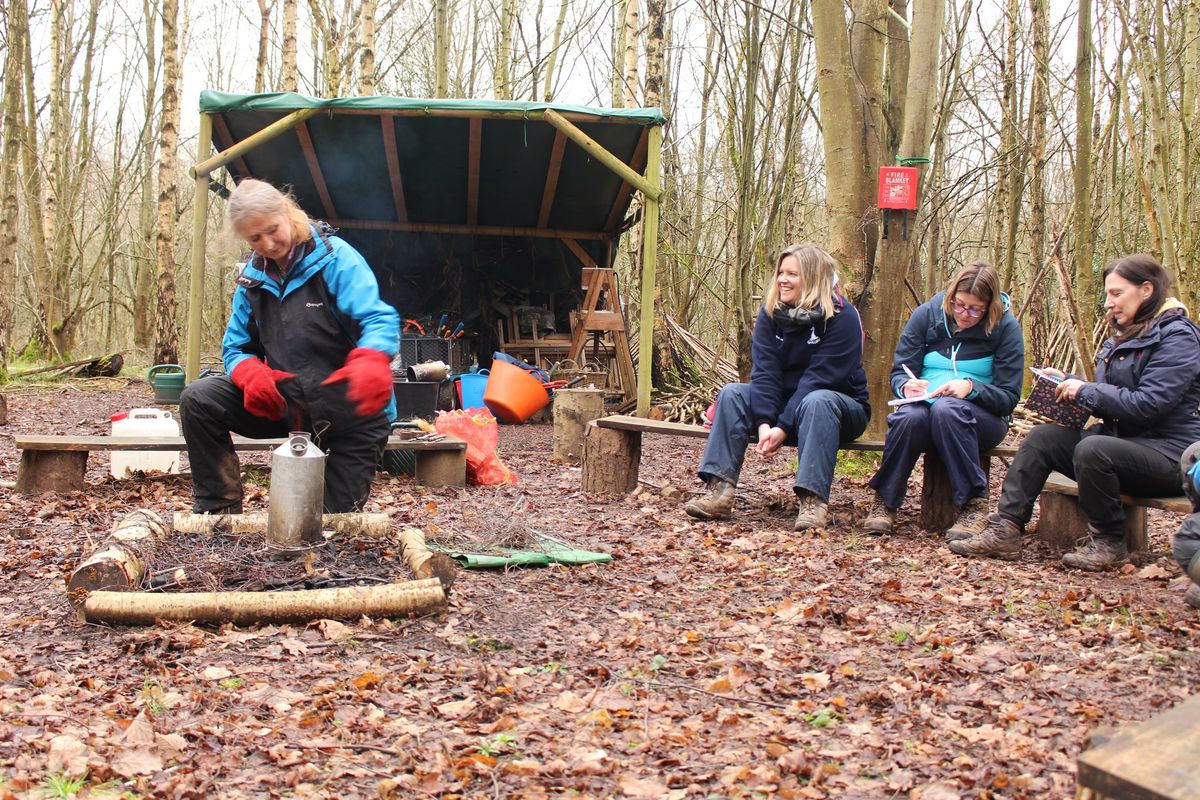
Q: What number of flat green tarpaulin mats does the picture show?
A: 1